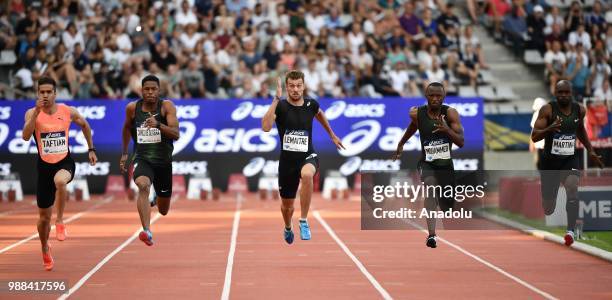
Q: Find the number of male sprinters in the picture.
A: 5